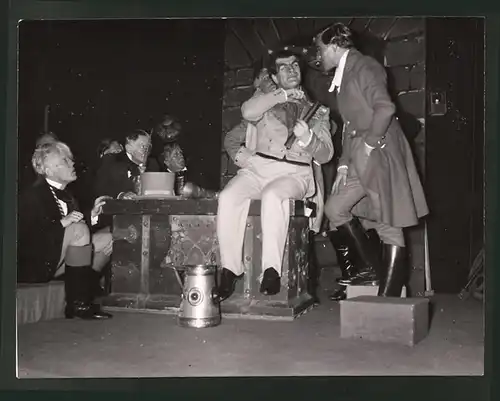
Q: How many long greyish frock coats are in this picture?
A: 1